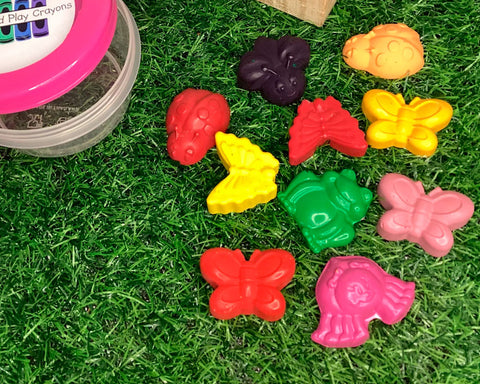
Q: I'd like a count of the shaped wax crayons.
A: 10